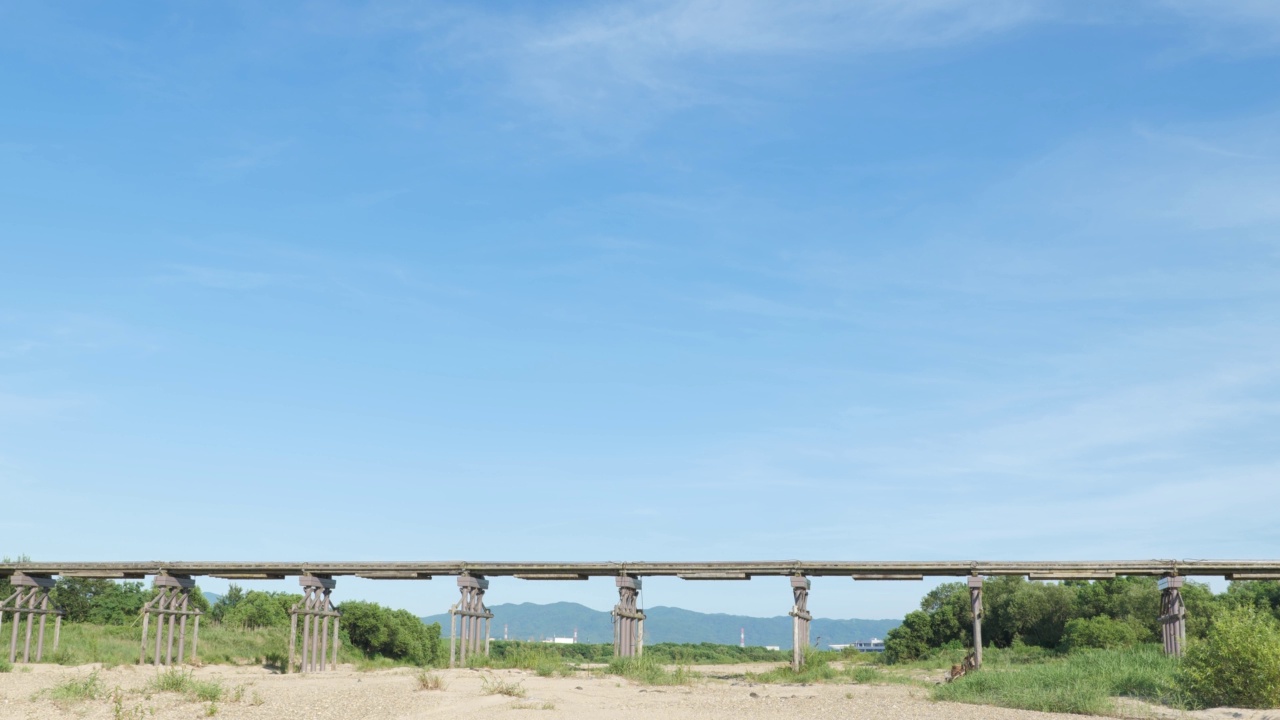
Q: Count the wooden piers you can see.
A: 8